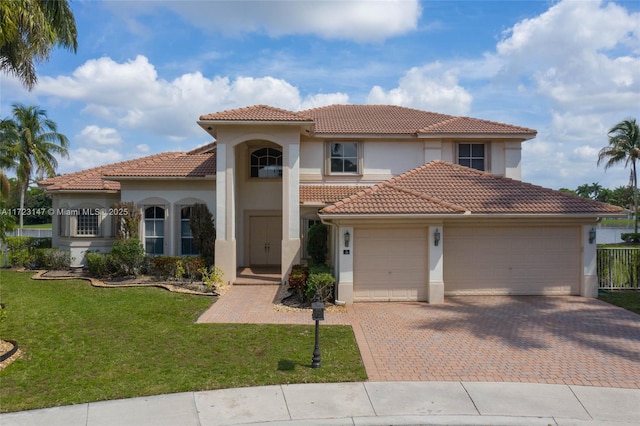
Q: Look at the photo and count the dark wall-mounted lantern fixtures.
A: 3